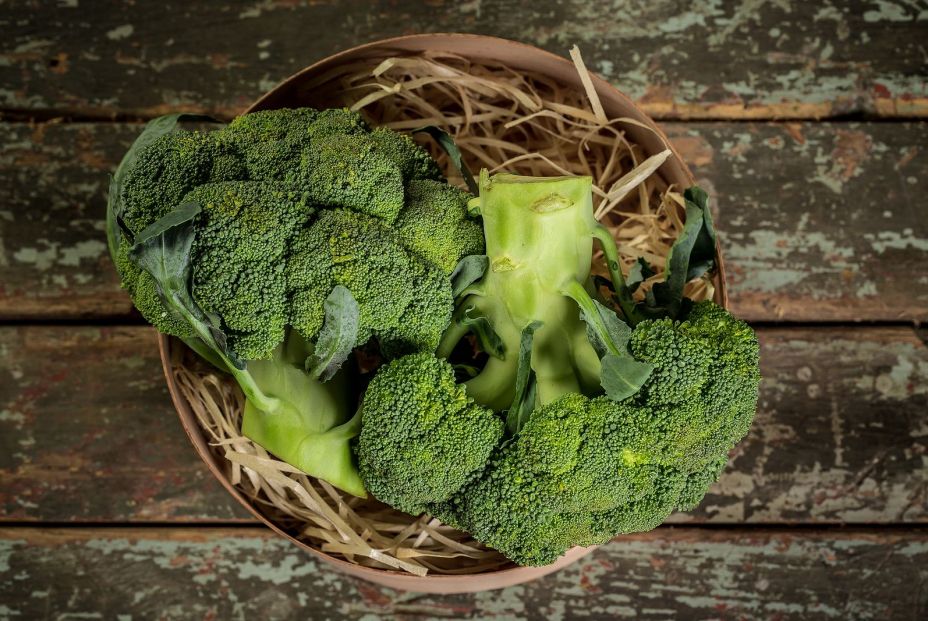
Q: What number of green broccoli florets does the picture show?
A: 2